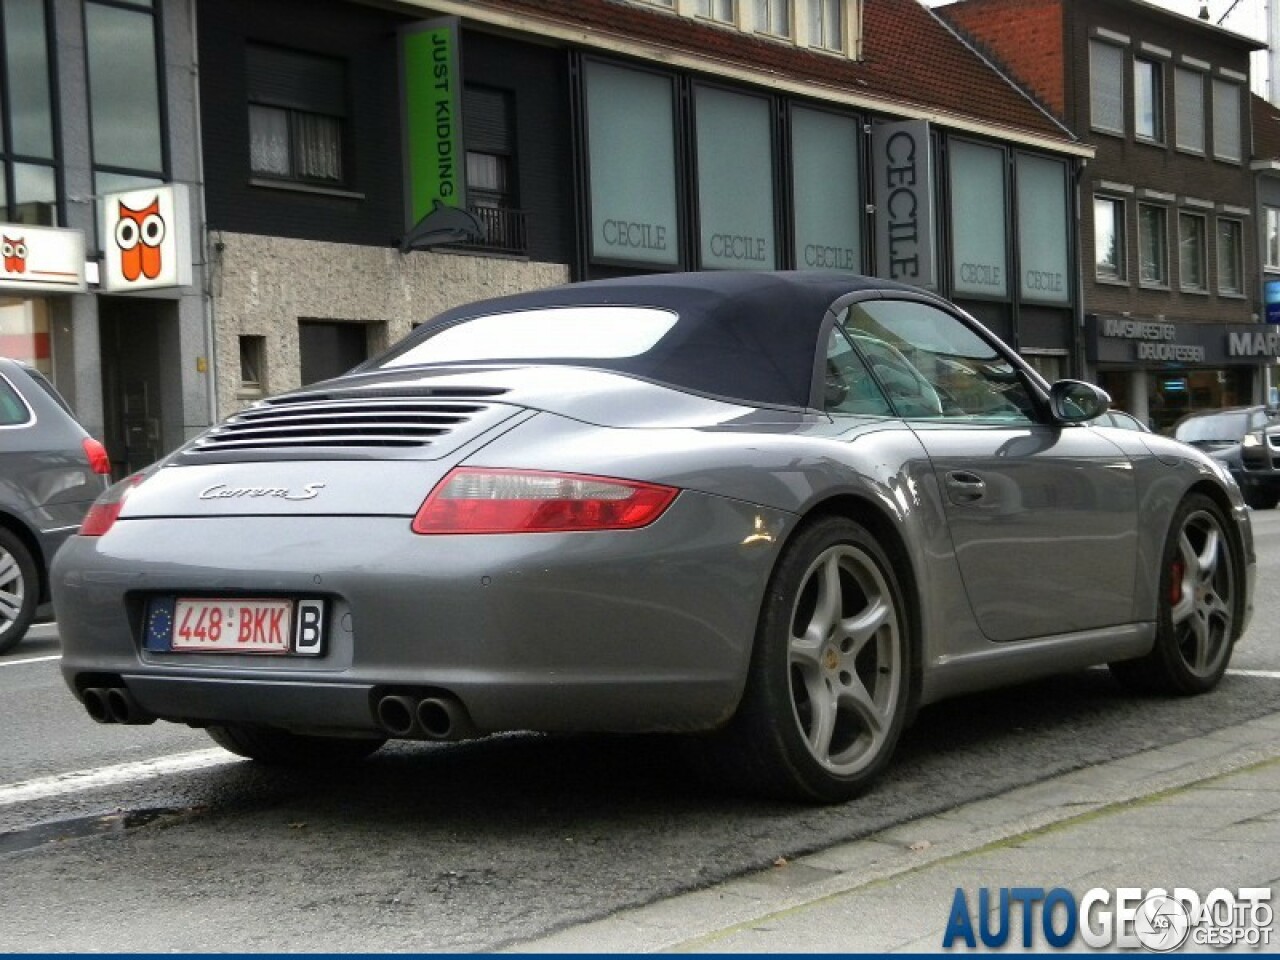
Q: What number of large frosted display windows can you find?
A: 5